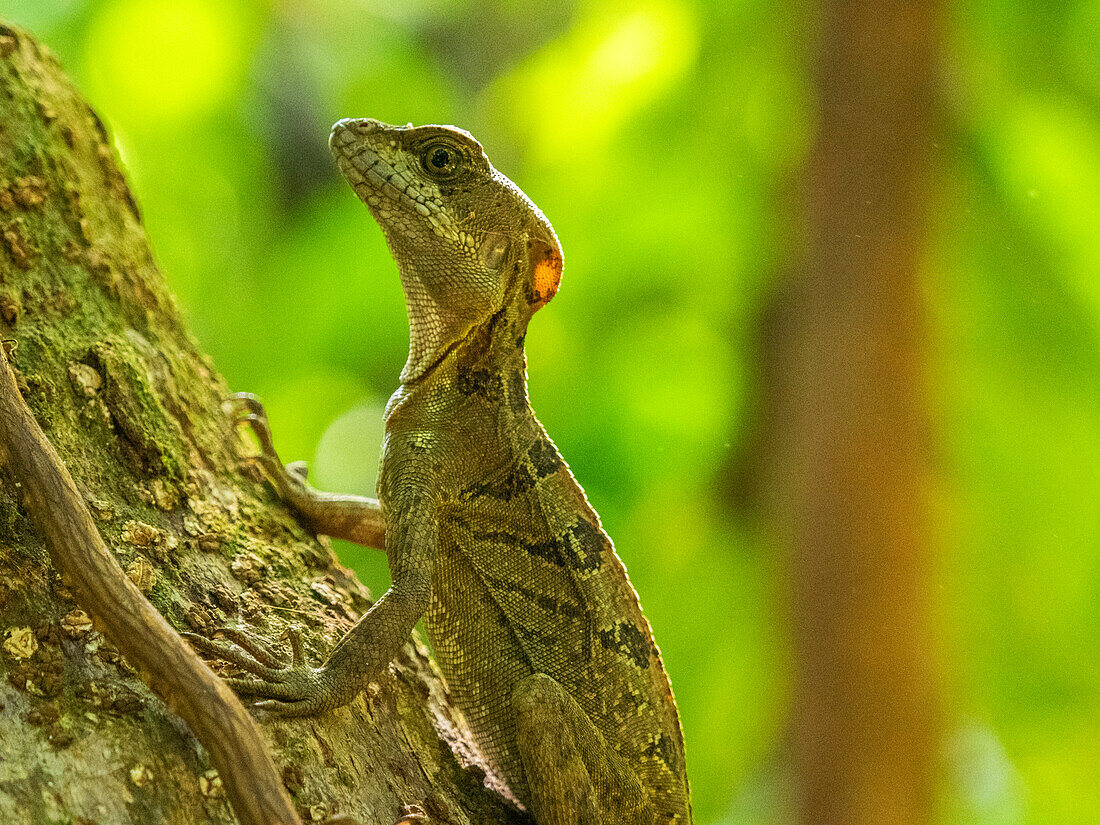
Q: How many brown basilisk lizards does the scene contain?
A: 1